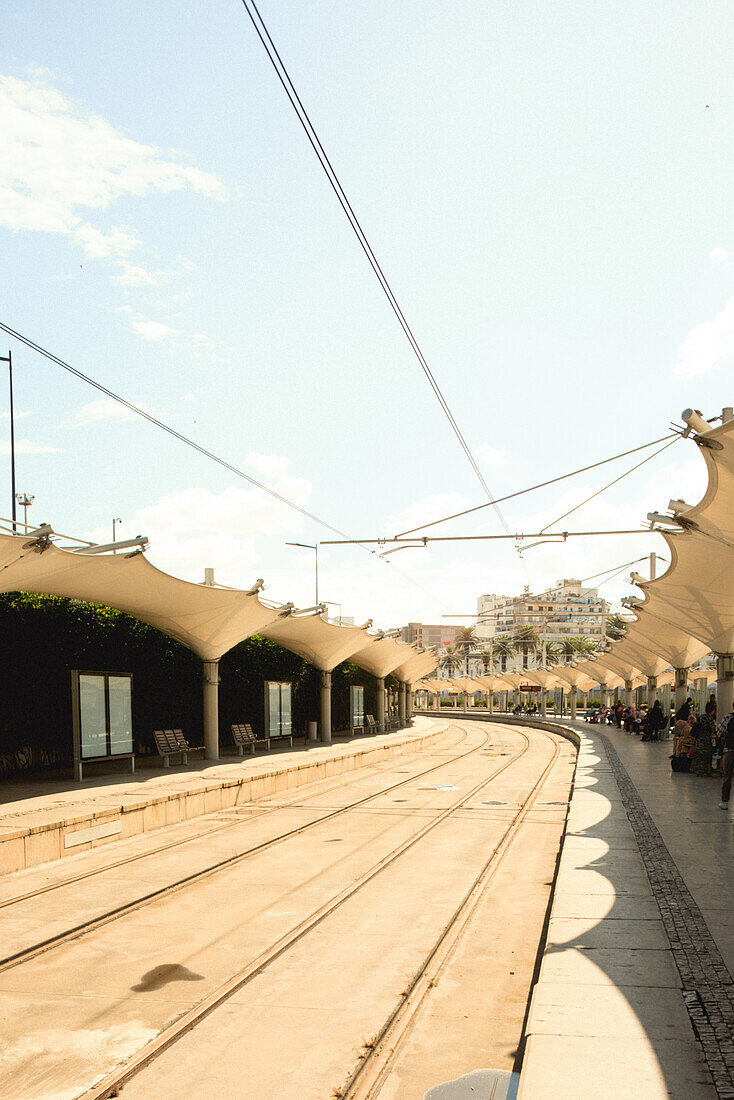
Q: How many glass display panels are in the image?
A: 3